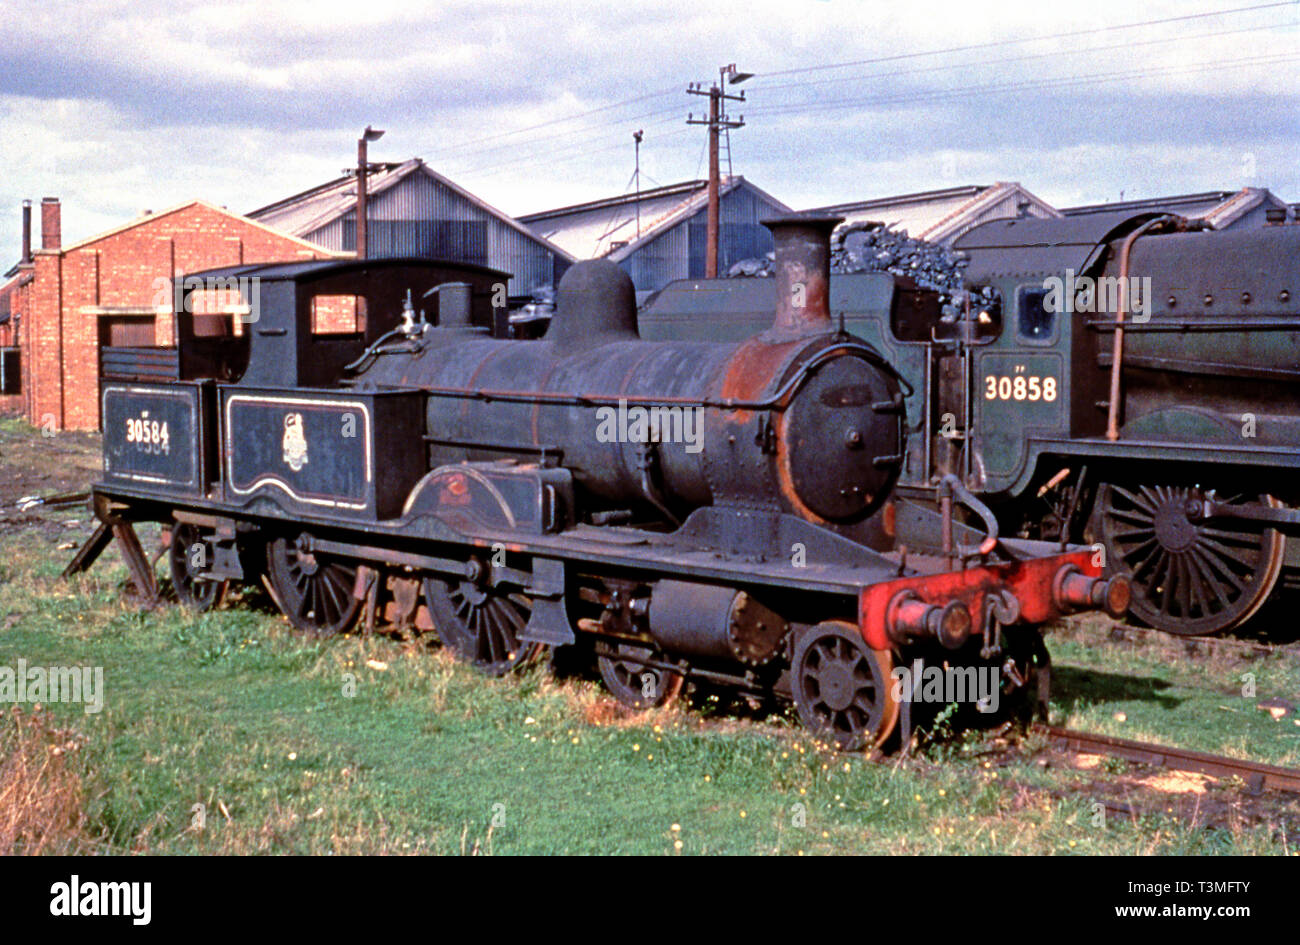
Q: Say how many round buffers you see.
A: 2